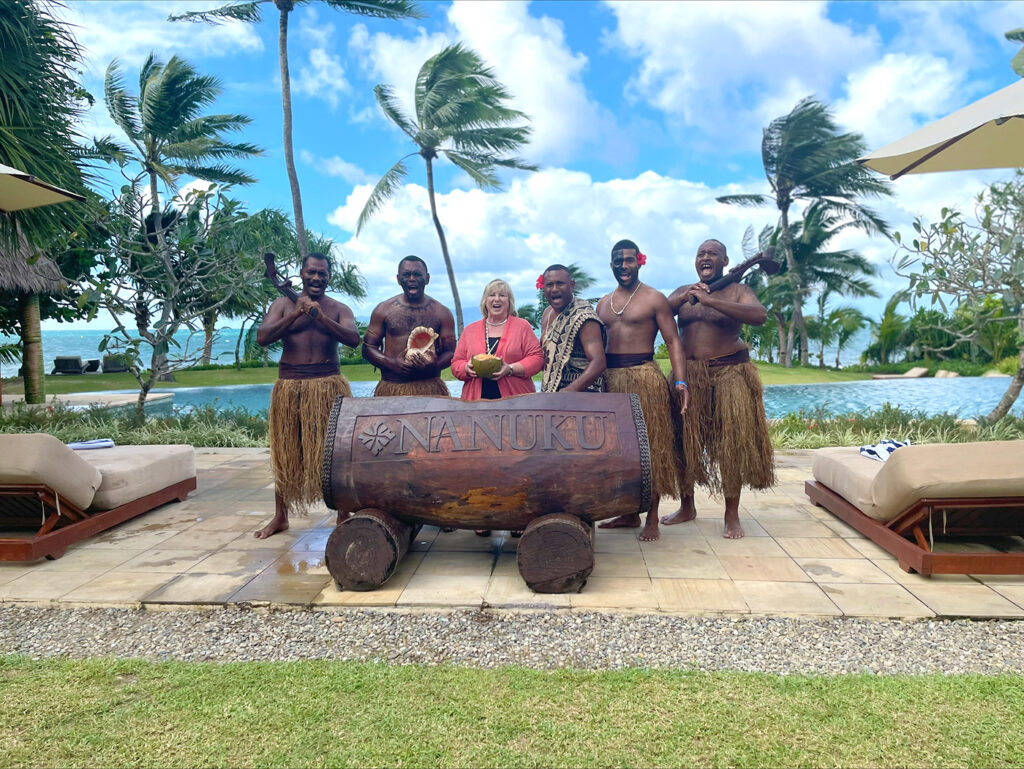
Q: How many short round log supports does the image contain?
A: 2